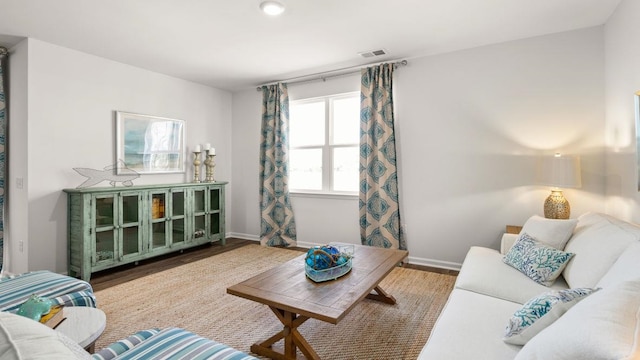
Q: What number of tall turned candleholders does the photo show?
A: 3